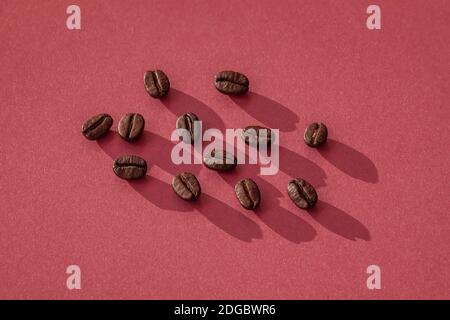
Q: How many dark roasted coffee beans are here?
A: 12